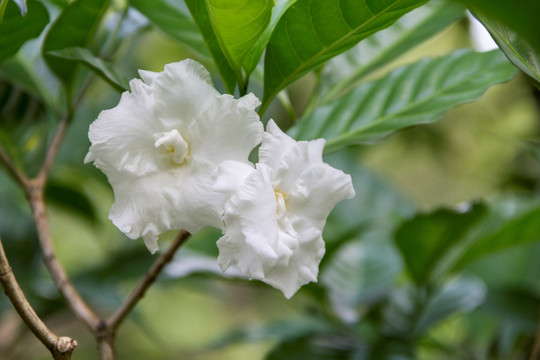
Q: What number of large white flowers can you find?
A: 2